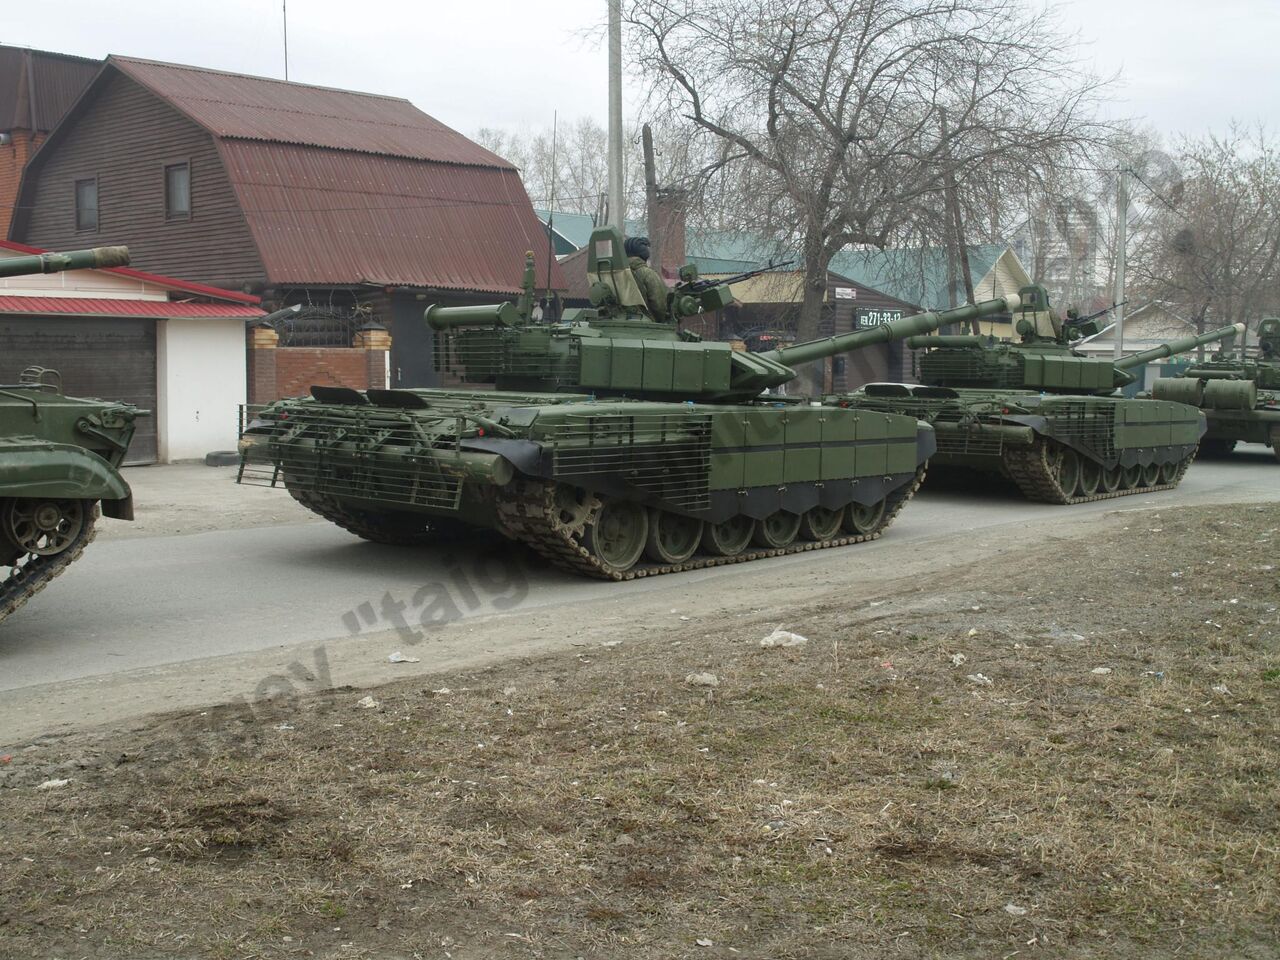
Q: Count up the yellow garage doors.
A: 0